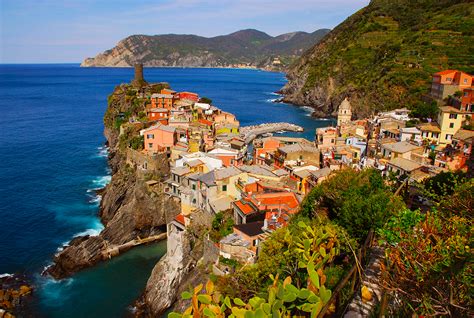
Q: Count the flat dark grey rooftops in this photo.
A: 1